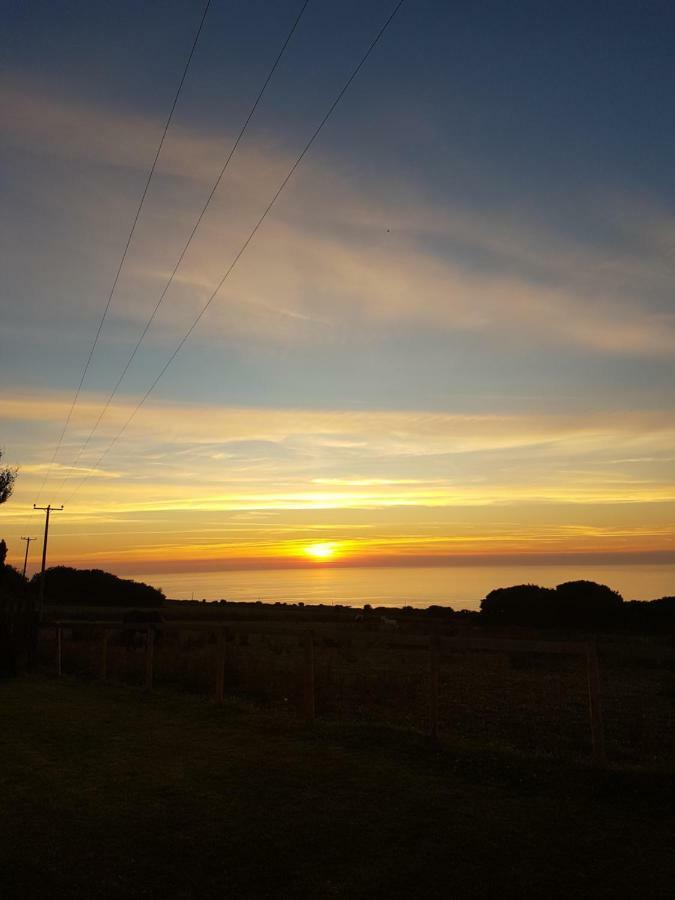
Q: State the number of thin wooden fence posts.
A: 7